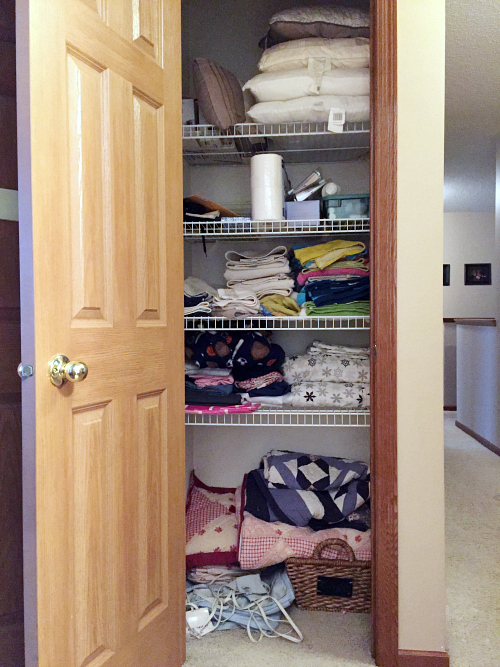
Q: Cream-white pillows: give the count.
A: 3